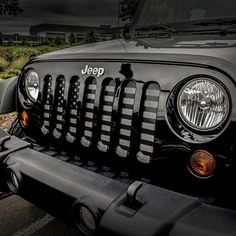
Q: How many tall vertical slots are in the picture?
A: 7